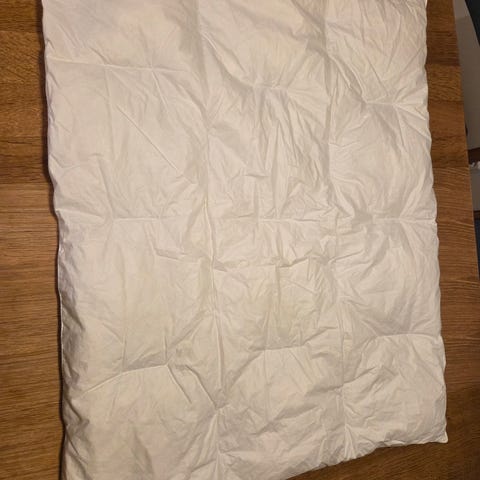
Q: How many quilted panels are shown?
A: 12